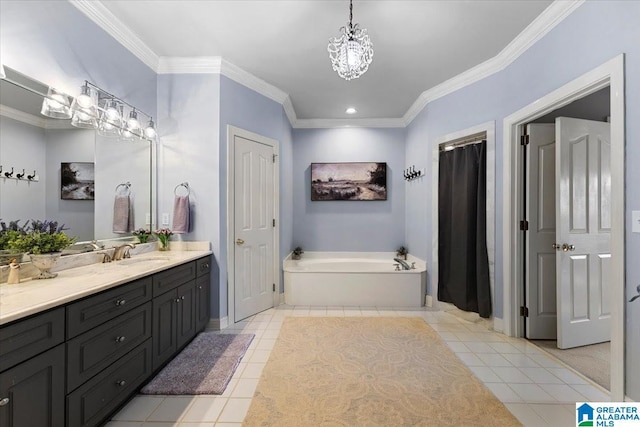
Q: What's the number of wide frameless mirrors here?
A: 1